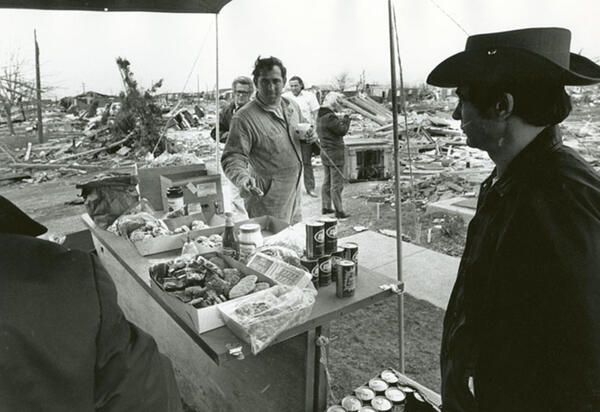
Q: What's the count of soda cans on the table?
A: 7